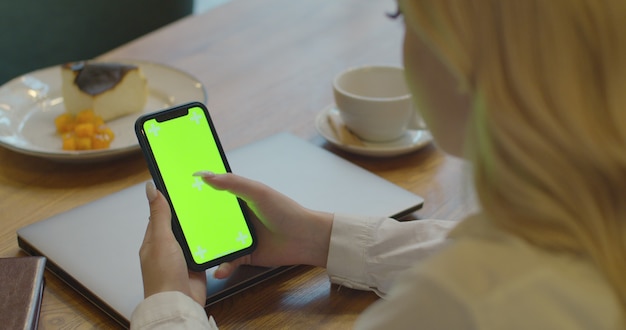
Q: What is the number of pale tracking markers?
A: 5